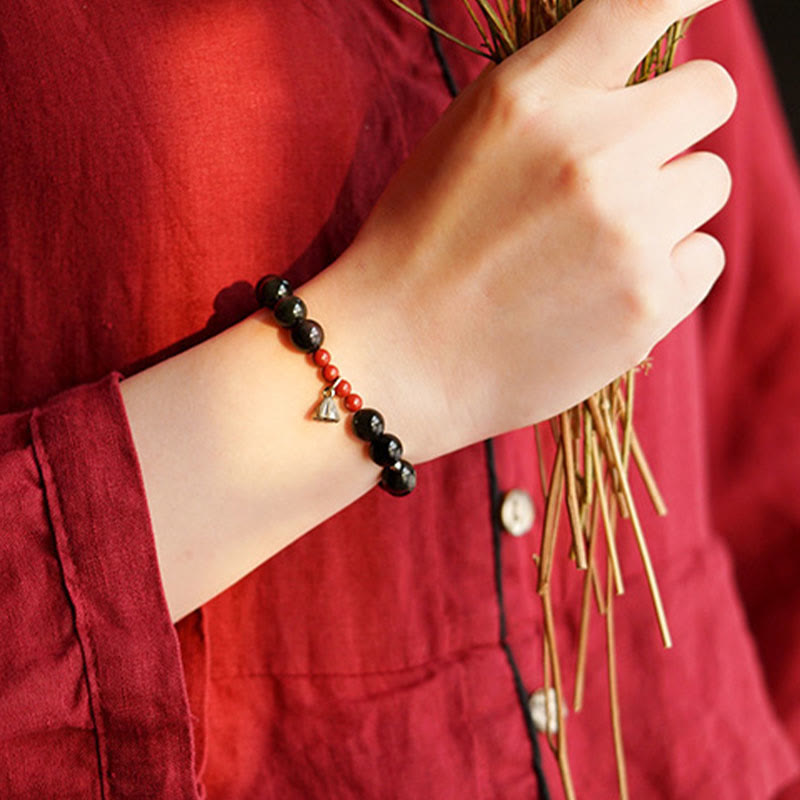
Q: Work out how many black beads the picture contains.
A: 6